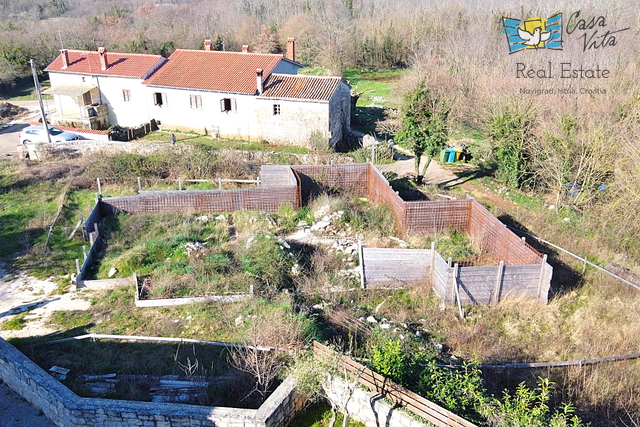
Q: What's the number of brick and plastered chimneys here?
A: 6